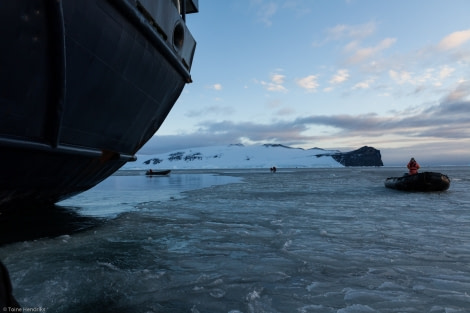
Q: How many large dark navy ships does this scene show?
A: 1